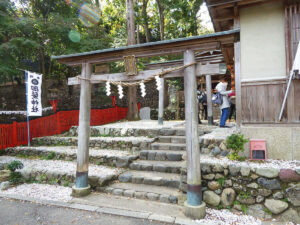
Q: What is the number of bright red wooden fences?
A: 1